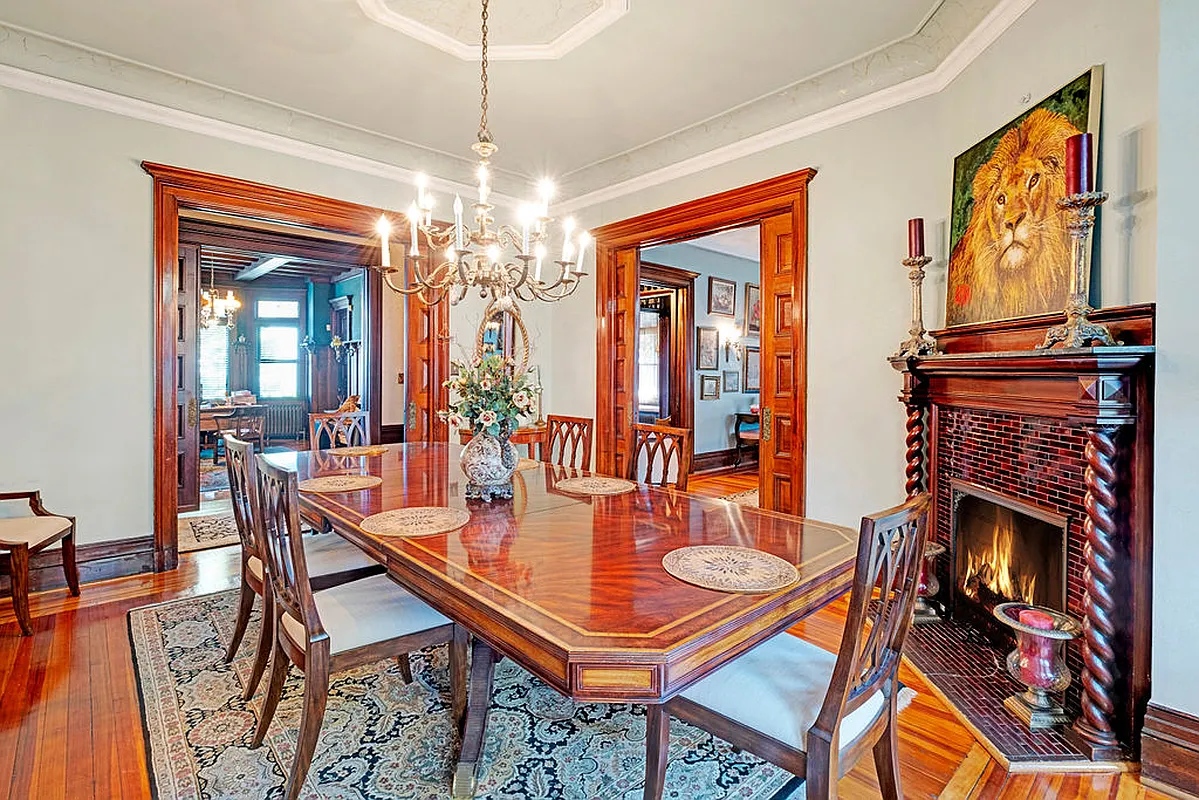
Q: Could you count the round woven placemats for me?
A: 6